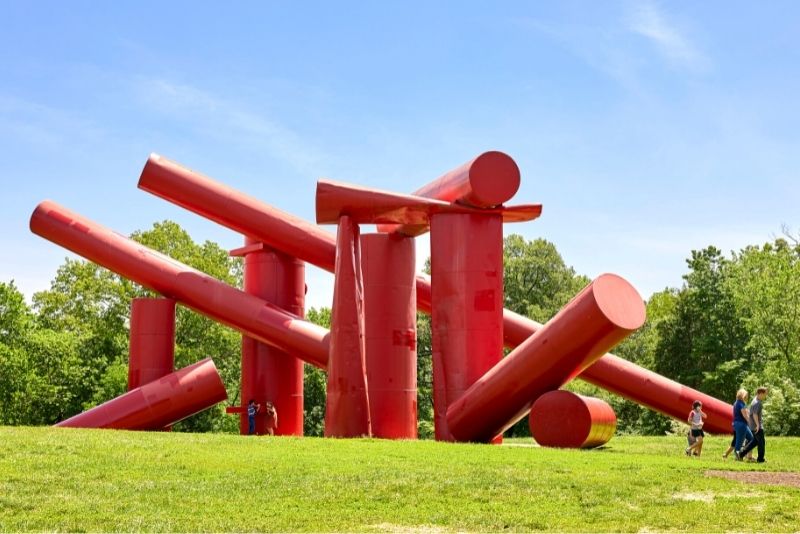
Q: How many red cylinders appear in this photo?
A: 12